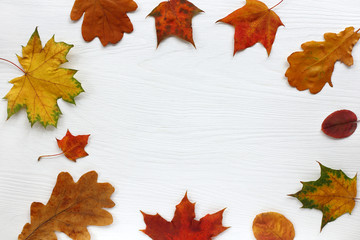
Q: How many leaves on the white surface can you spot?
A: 11